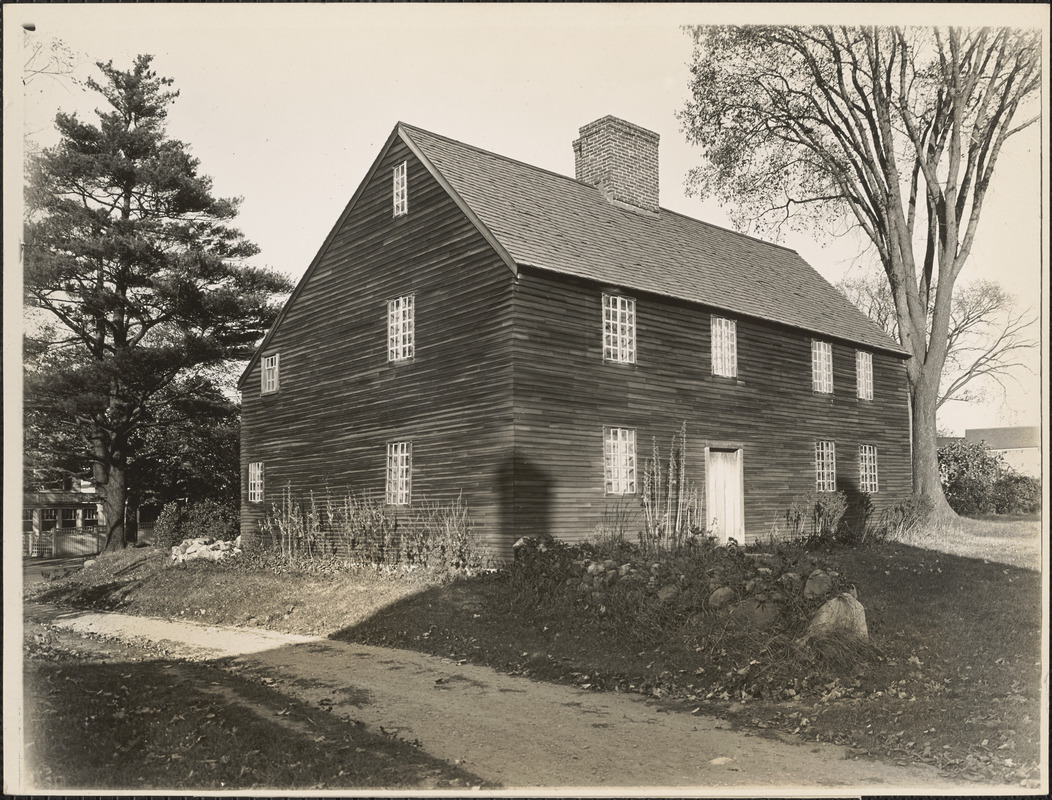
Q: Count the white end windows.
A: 5